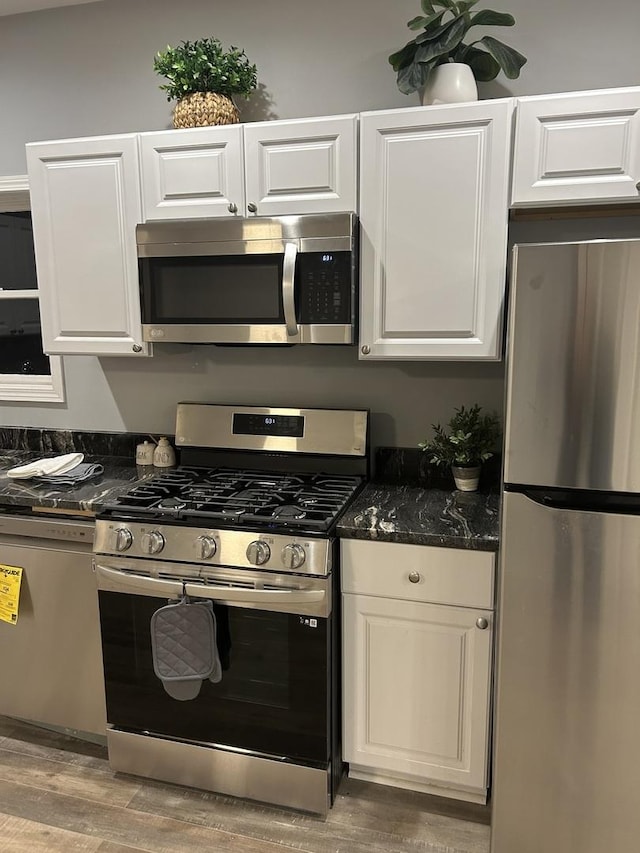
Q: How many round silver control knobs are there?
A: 5